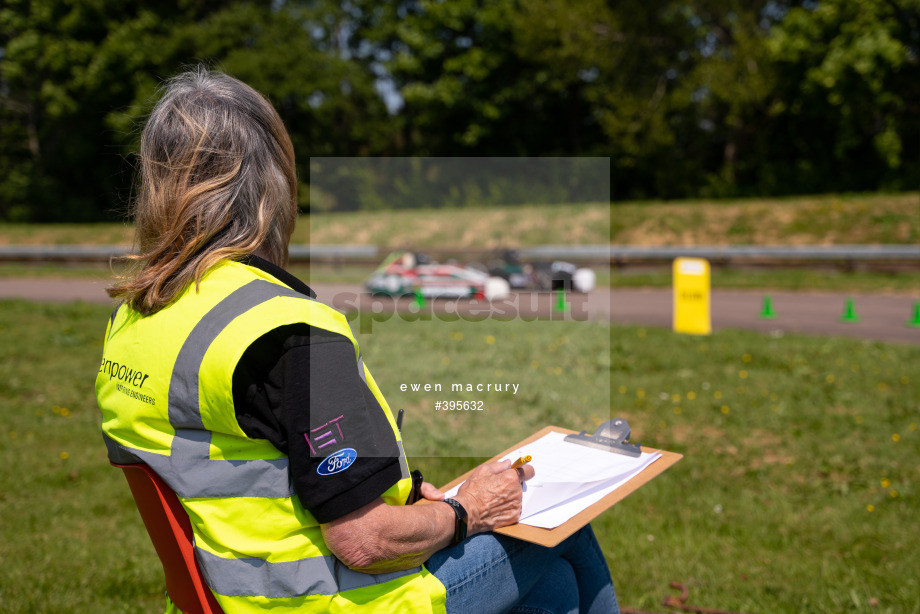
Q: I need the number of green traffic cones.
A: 5